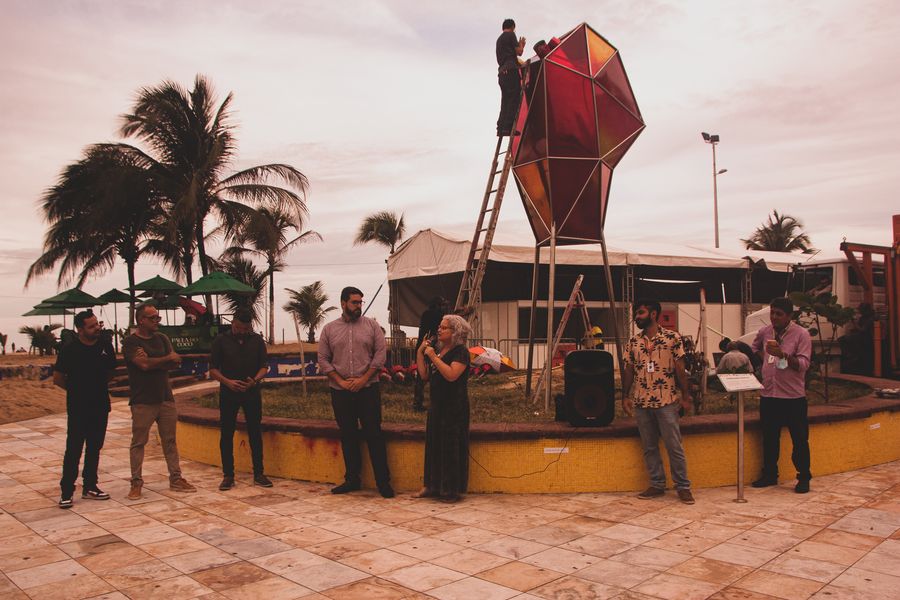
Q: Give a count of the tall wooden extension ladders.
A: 1